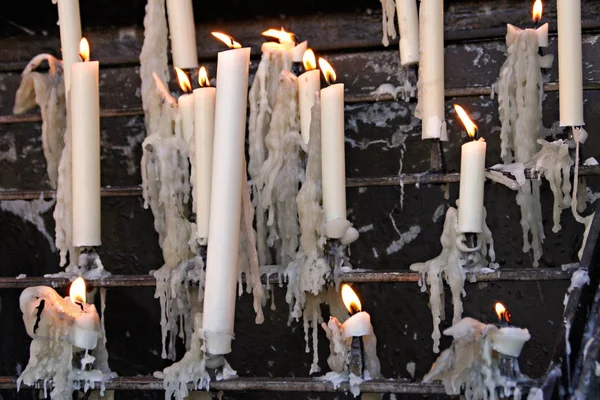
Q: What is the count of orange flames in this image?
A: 12